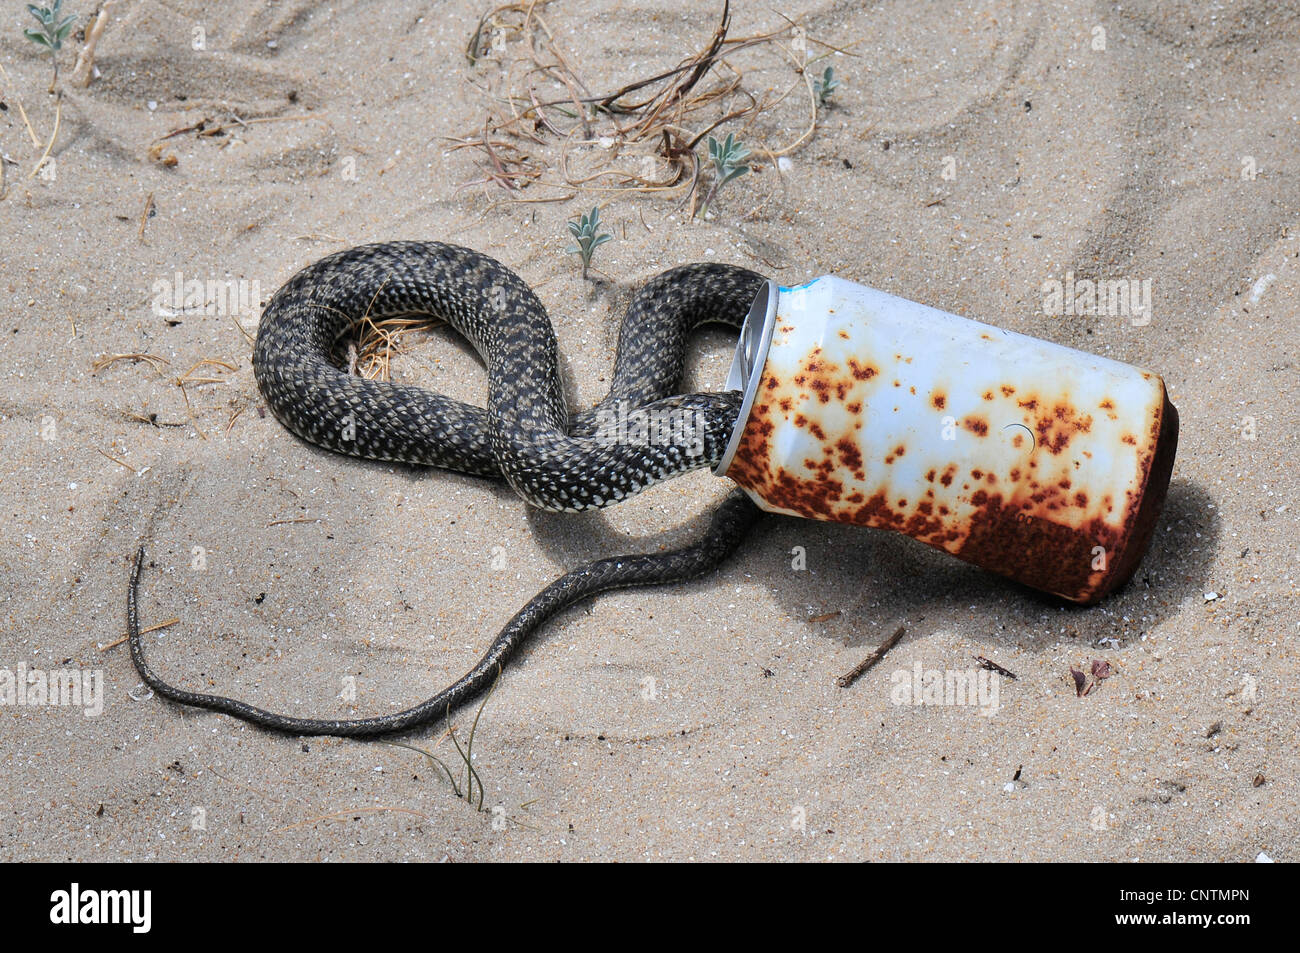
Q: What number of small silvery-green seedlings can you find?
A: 4